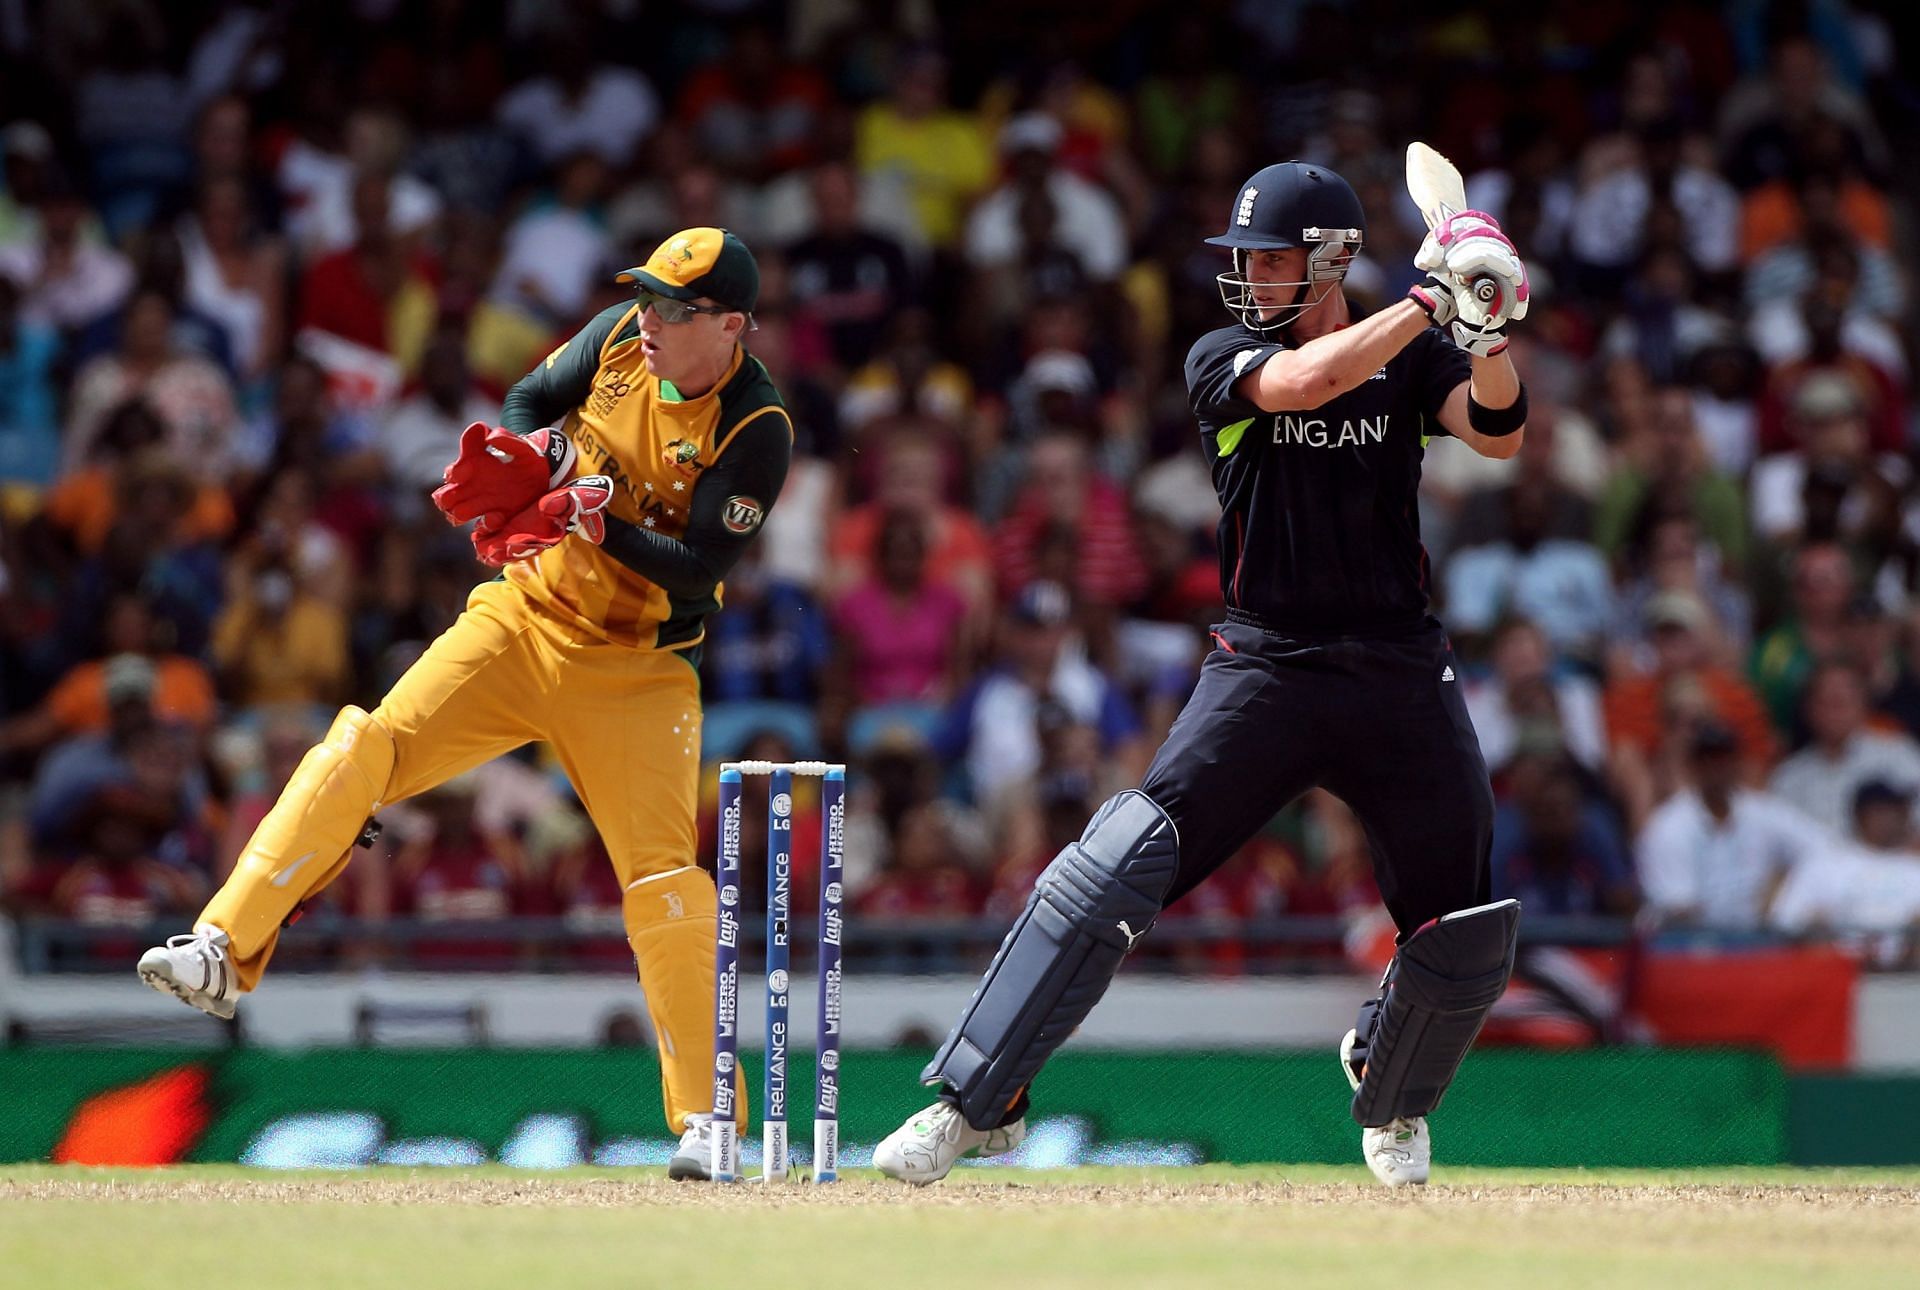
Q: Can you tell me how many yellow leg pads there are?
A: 2